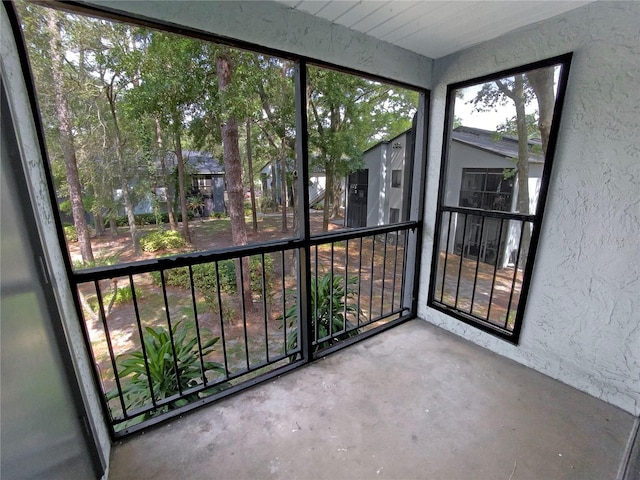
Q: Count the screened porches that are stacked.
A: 2